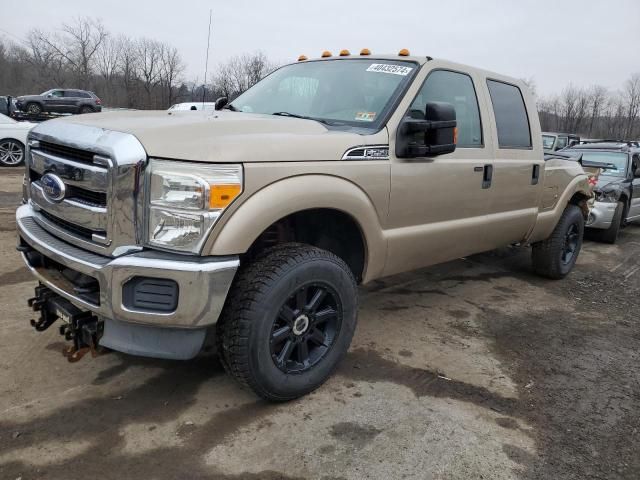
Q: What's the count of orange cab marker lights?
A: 5